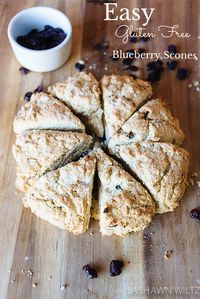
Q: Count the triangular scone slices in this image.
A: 8